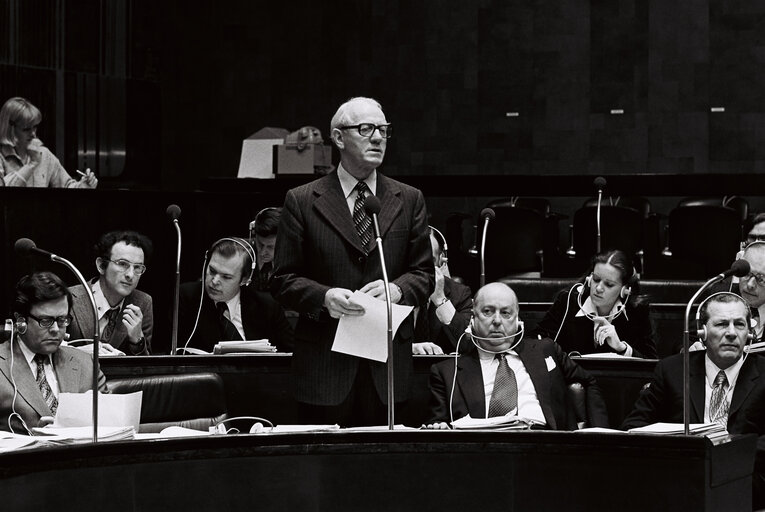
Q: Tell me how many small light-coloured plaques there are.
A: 3